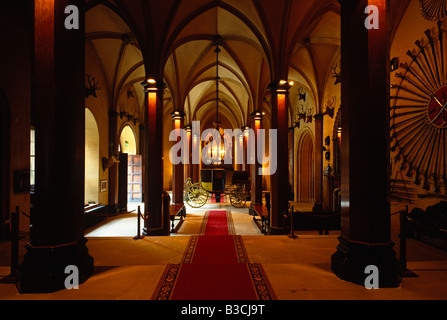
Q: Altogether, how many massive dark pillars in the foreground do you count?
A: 2